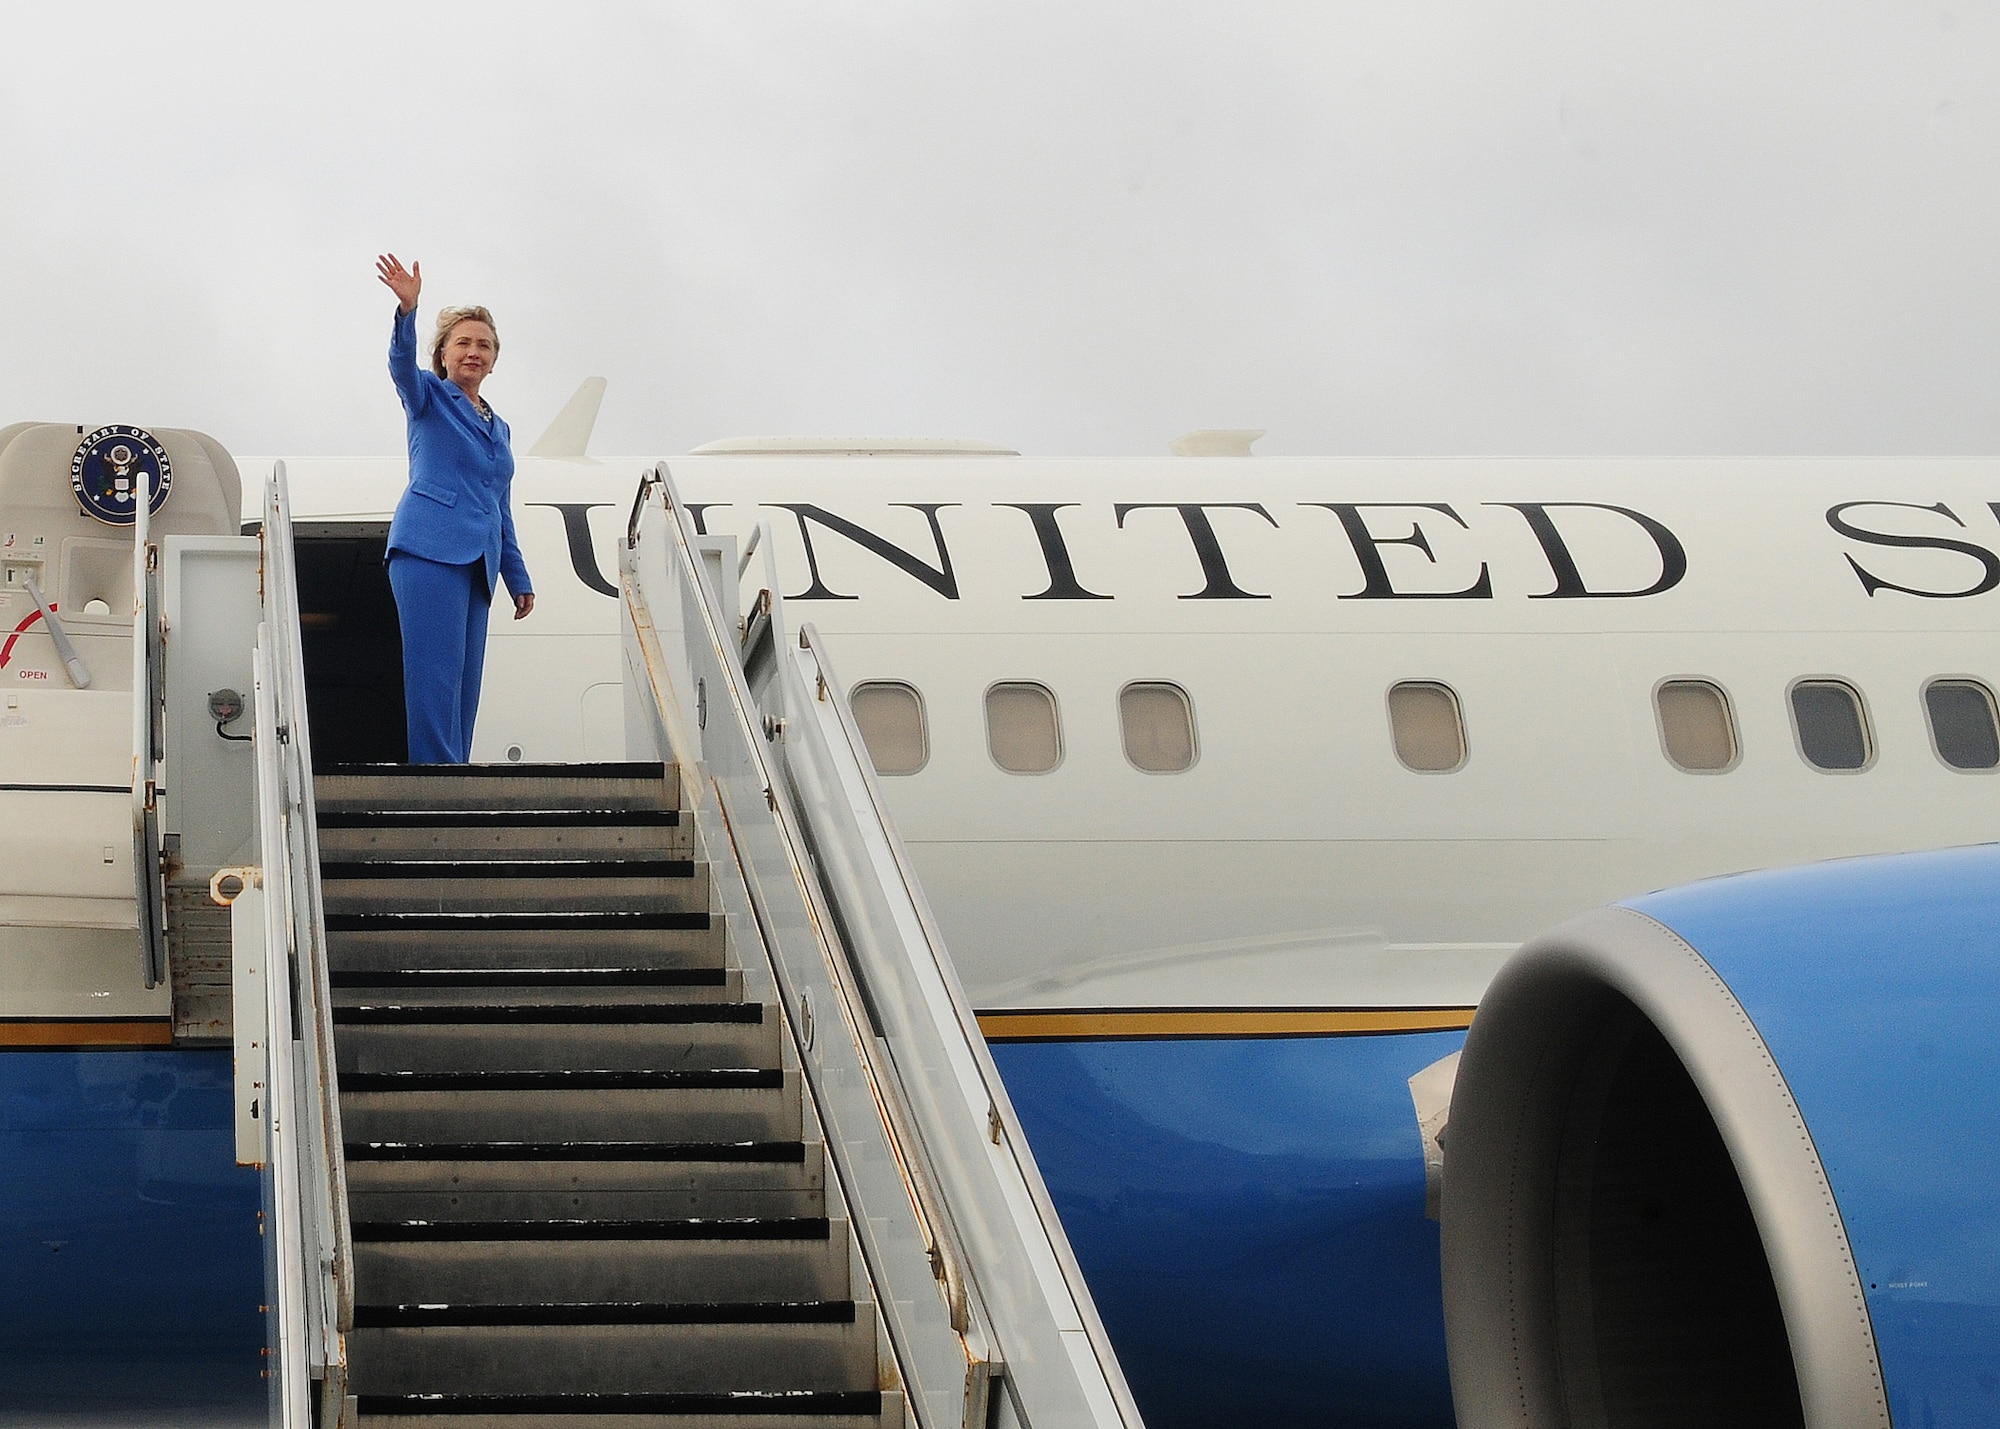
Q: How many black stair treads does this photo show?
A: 11